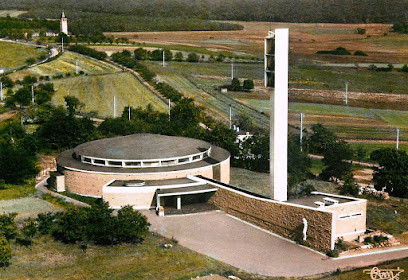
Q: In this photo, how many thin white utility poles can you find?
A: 13